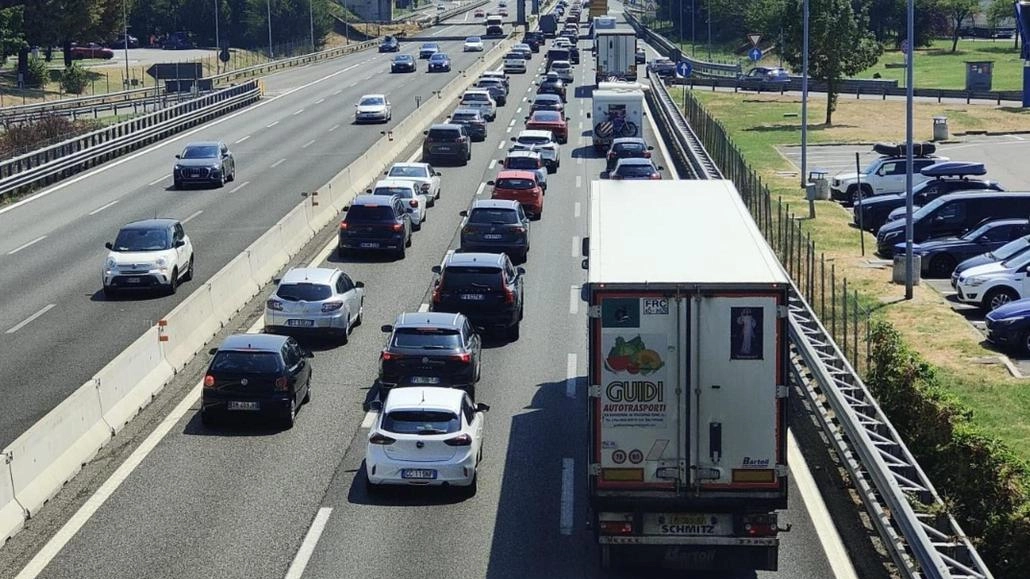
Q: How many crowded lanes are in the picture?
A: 3